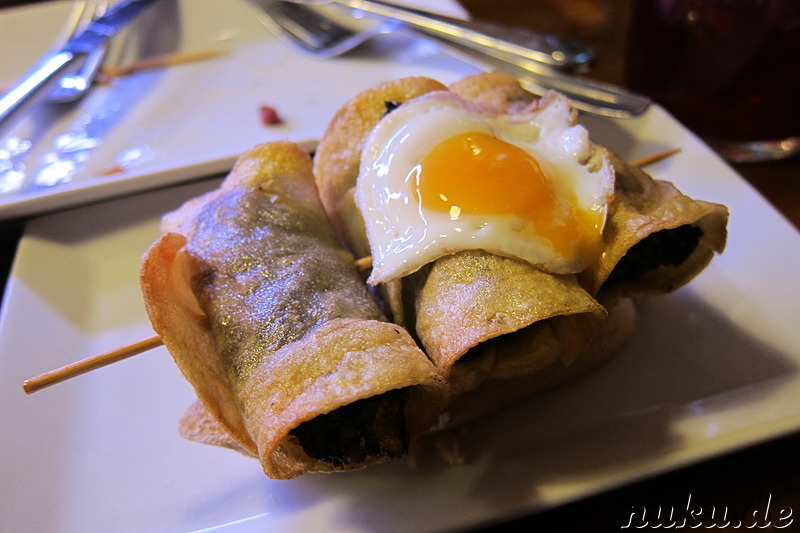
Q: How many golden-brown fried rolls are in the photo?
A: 3